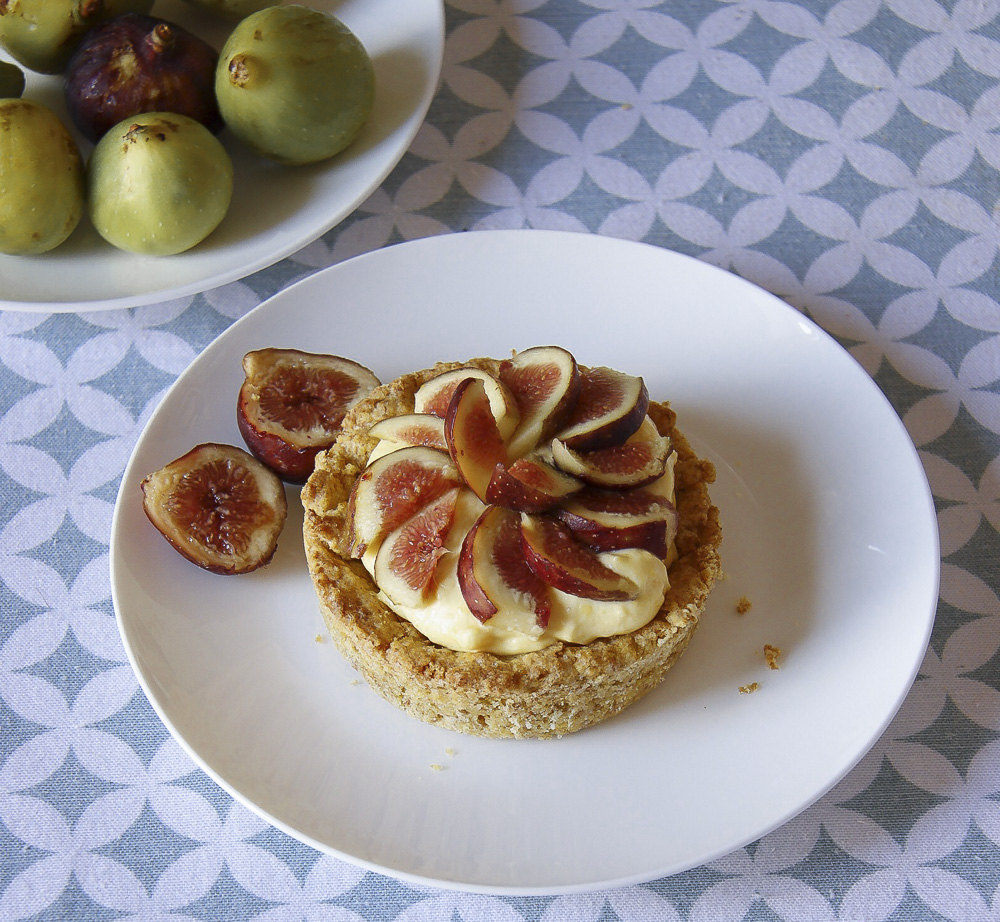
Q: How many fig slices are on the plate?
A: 12